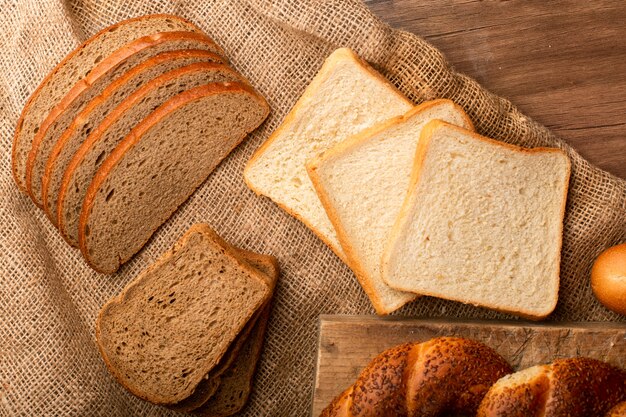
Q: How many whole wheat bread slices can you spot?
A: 8